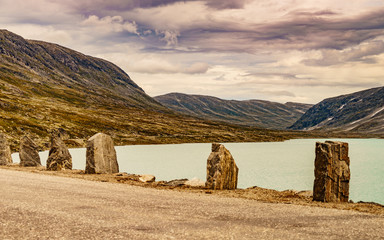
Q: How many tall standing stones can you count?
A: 6